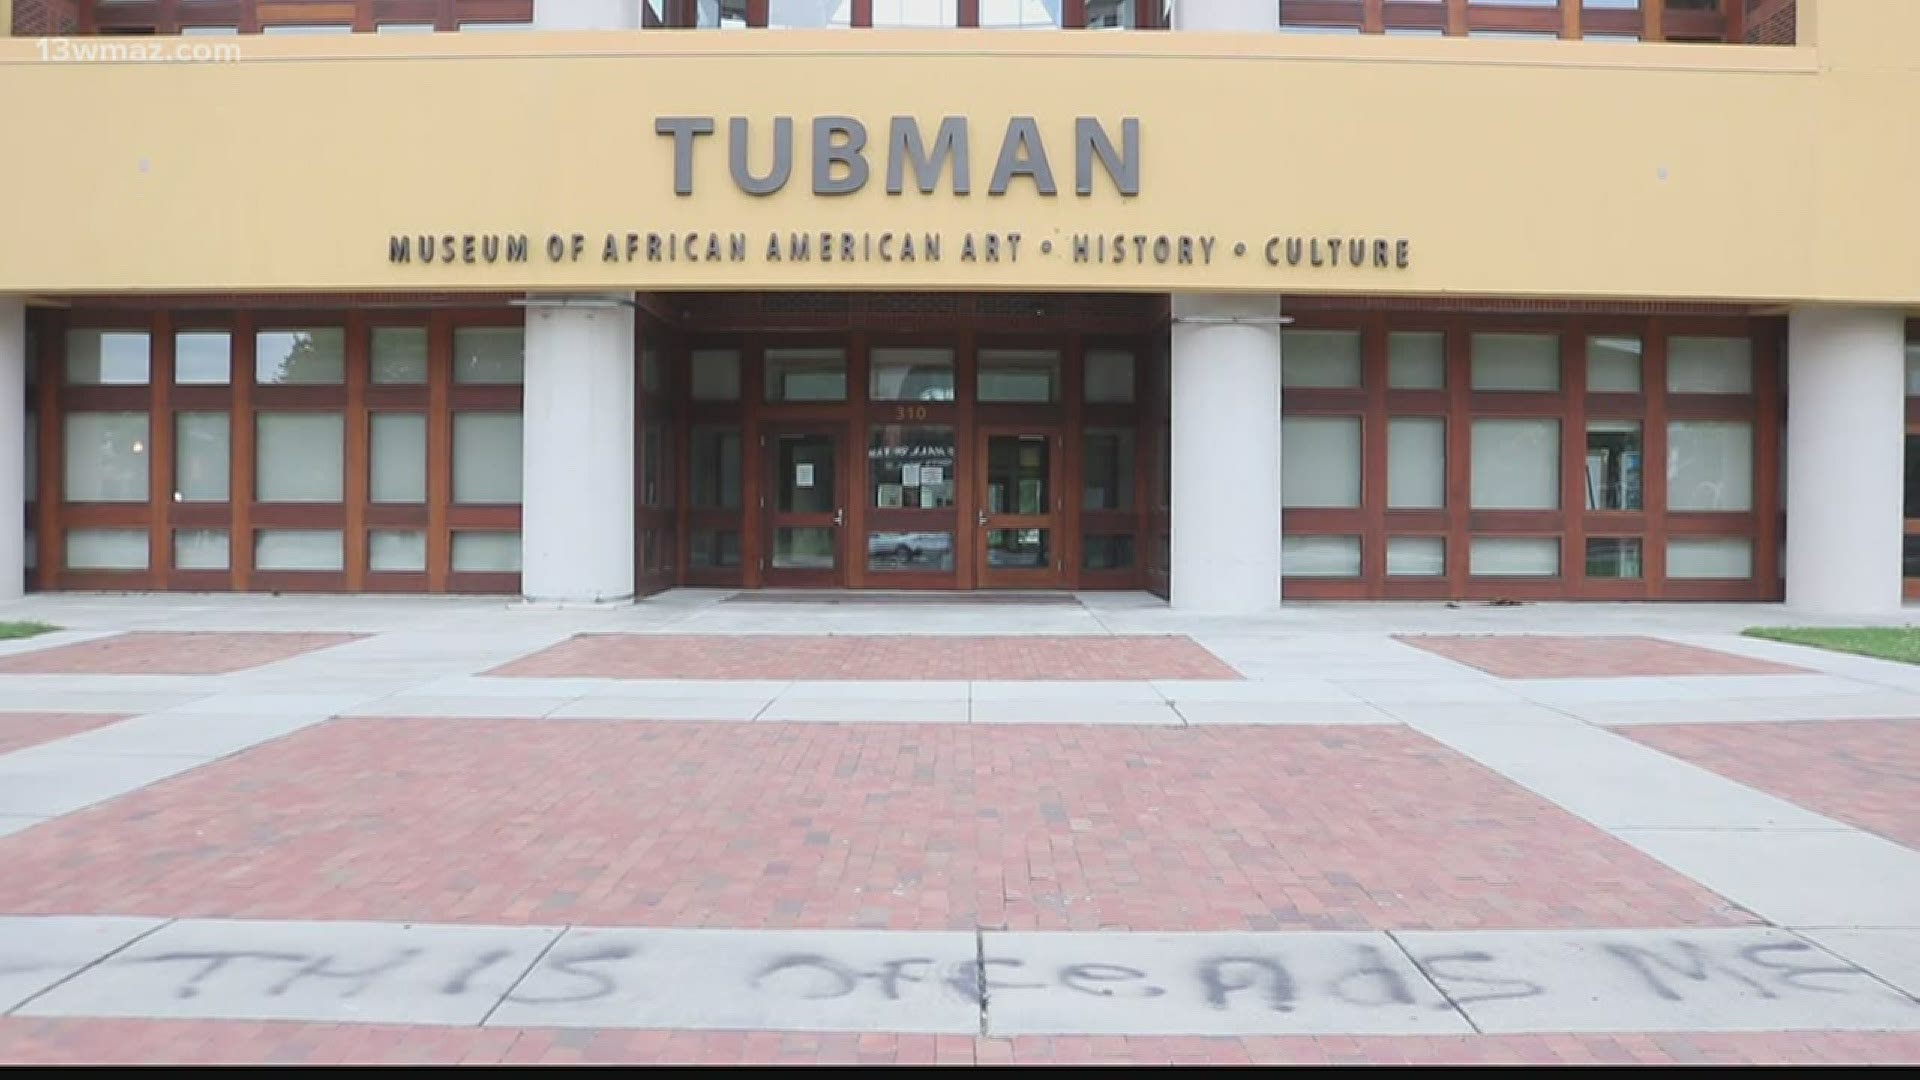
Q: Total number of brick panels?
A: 7